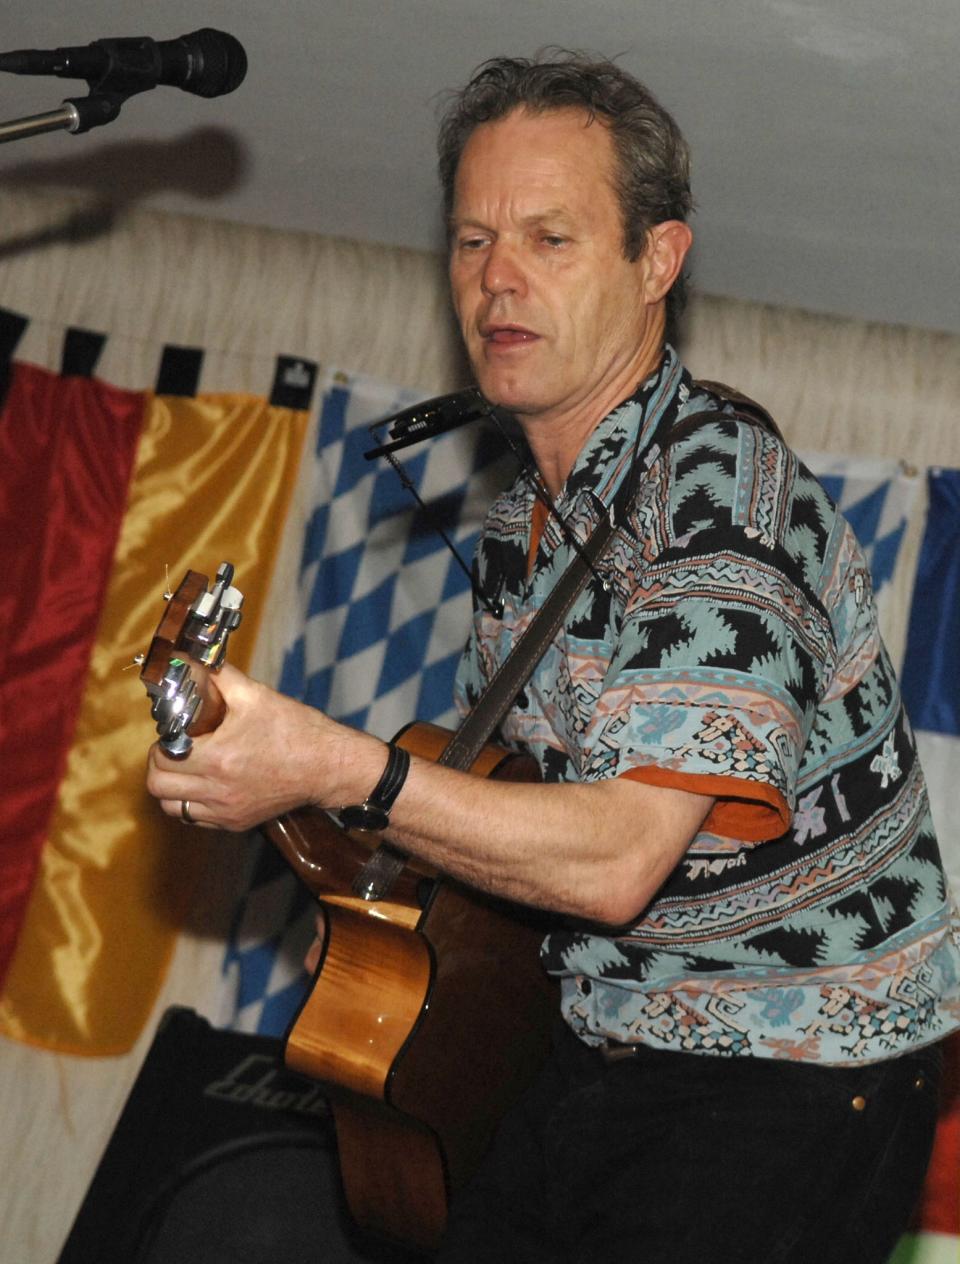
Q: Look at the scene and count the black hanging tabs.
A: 4